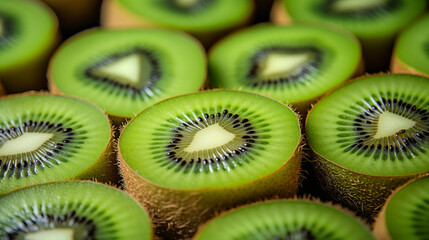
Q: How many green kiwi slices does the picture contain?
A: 12